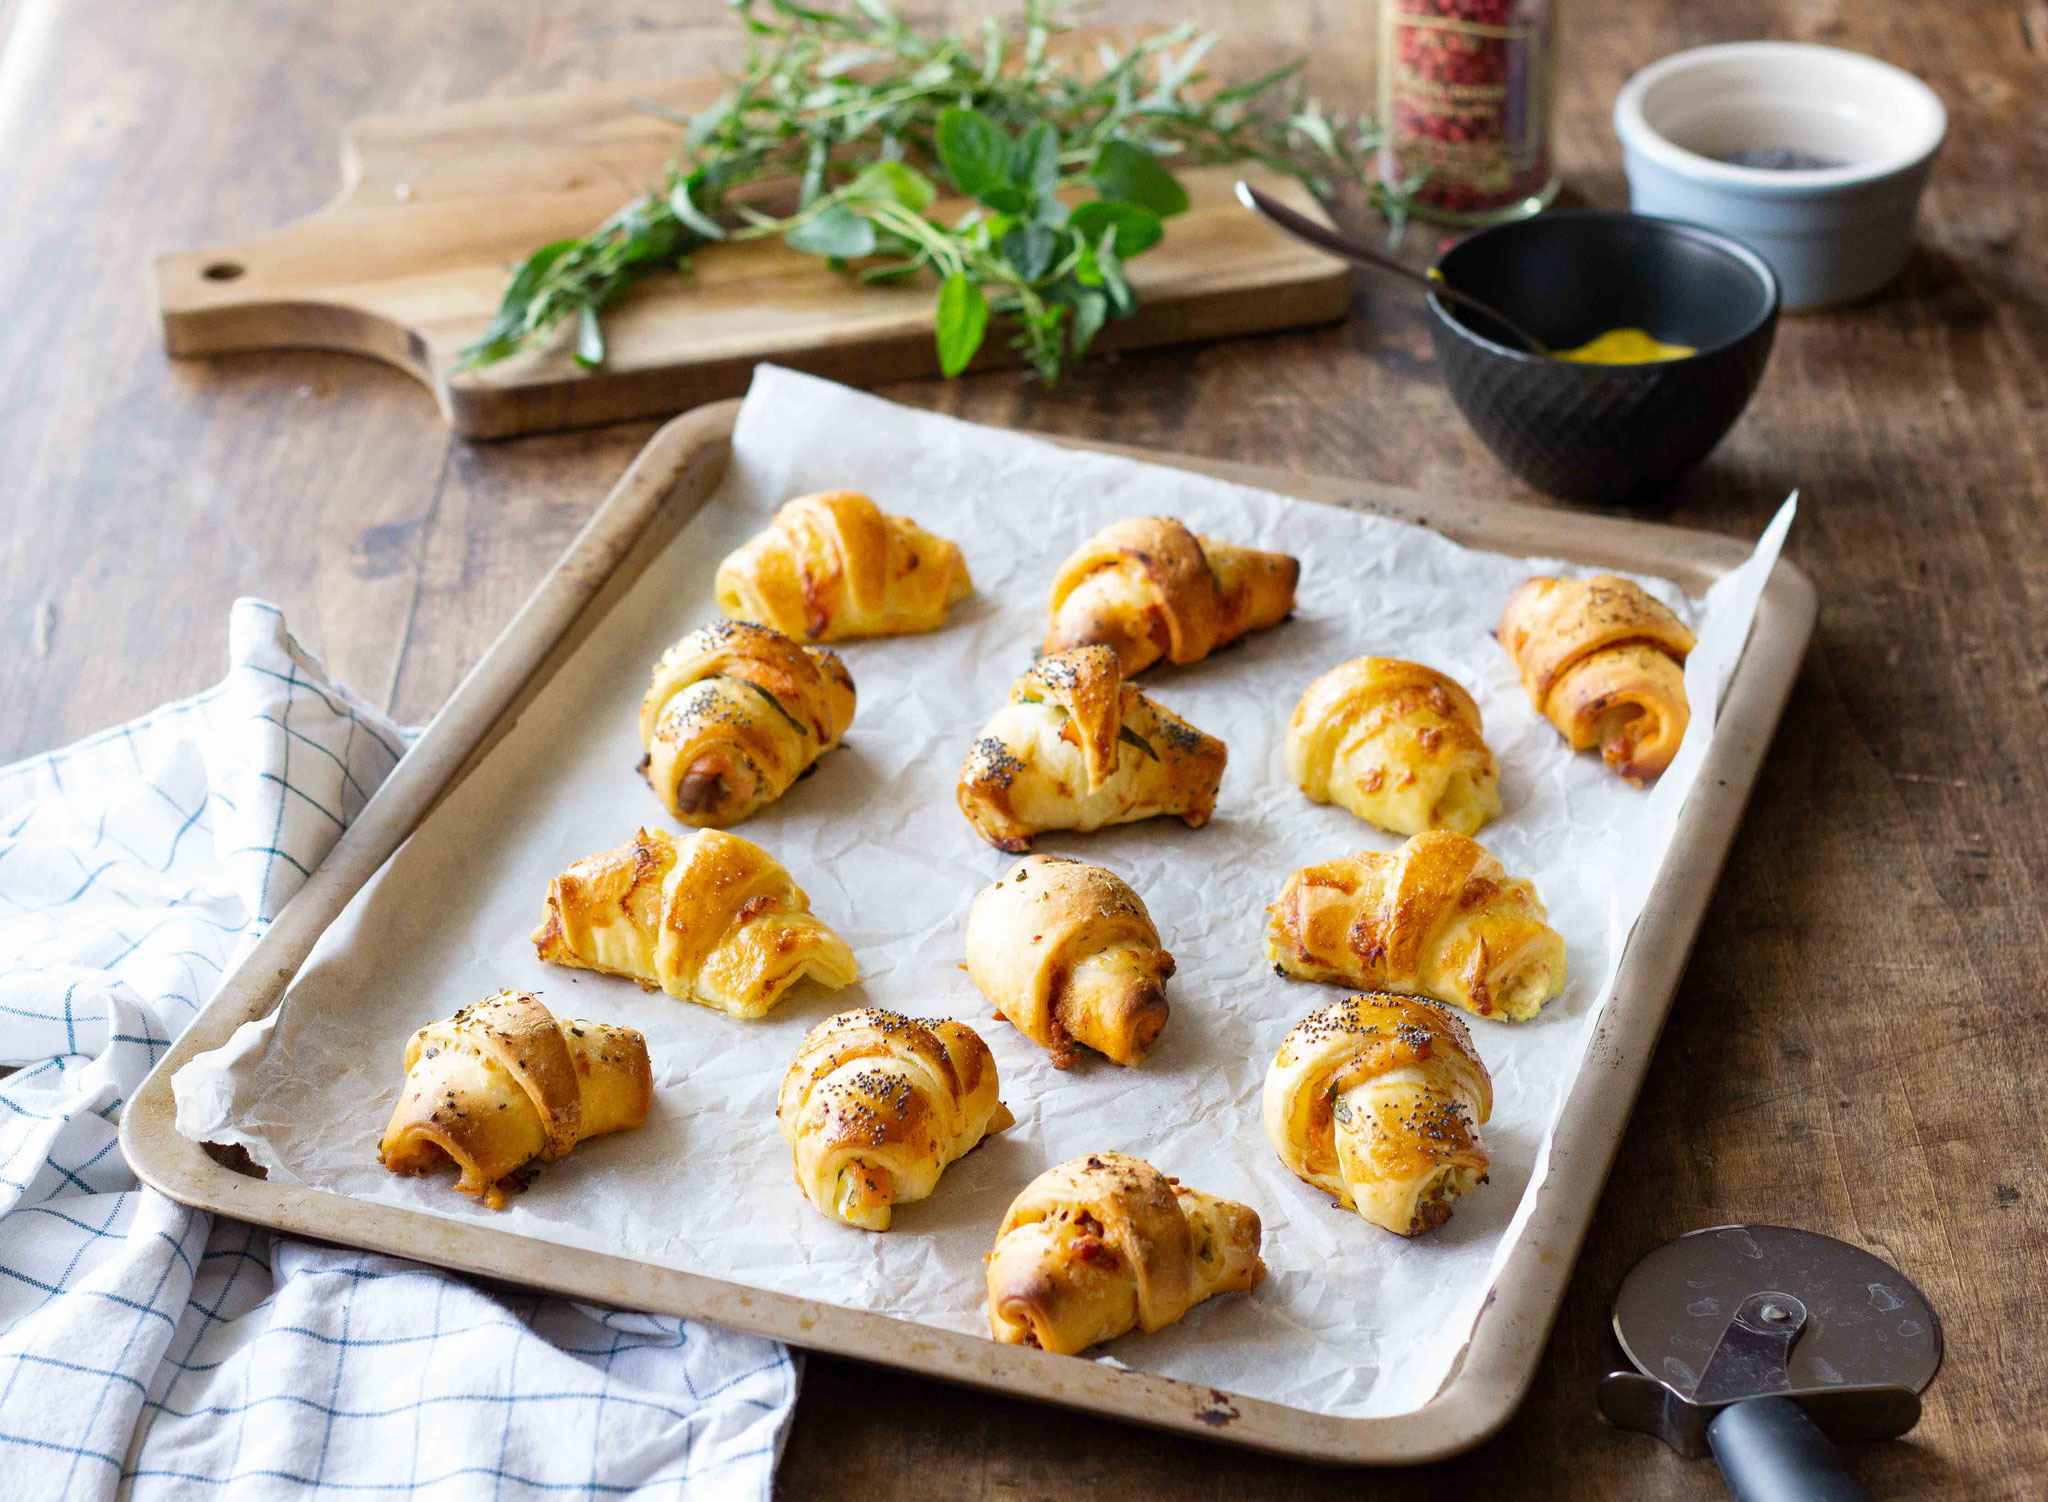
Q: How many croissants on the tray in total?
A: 13